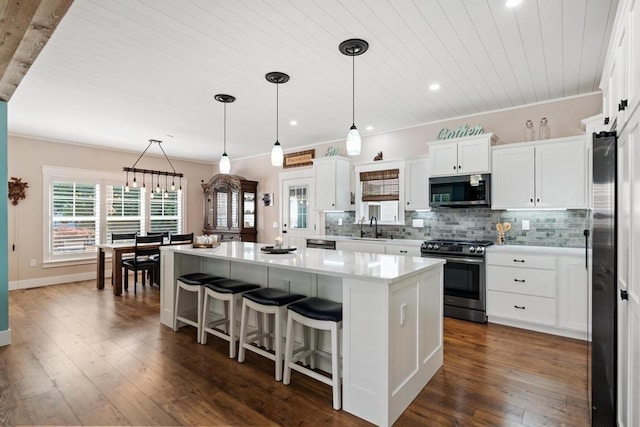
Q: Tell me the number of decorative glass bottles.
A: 2